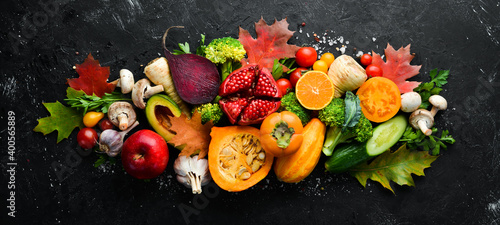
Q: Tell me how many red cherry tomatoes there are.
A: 7